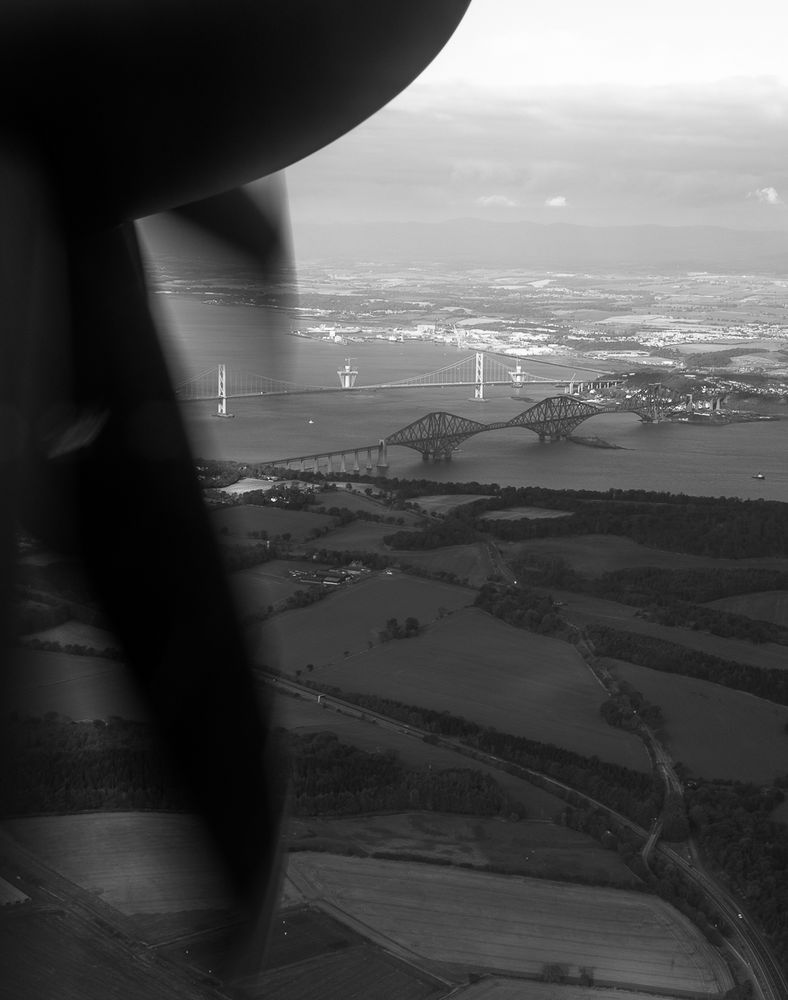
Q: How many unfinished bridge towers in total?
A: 2